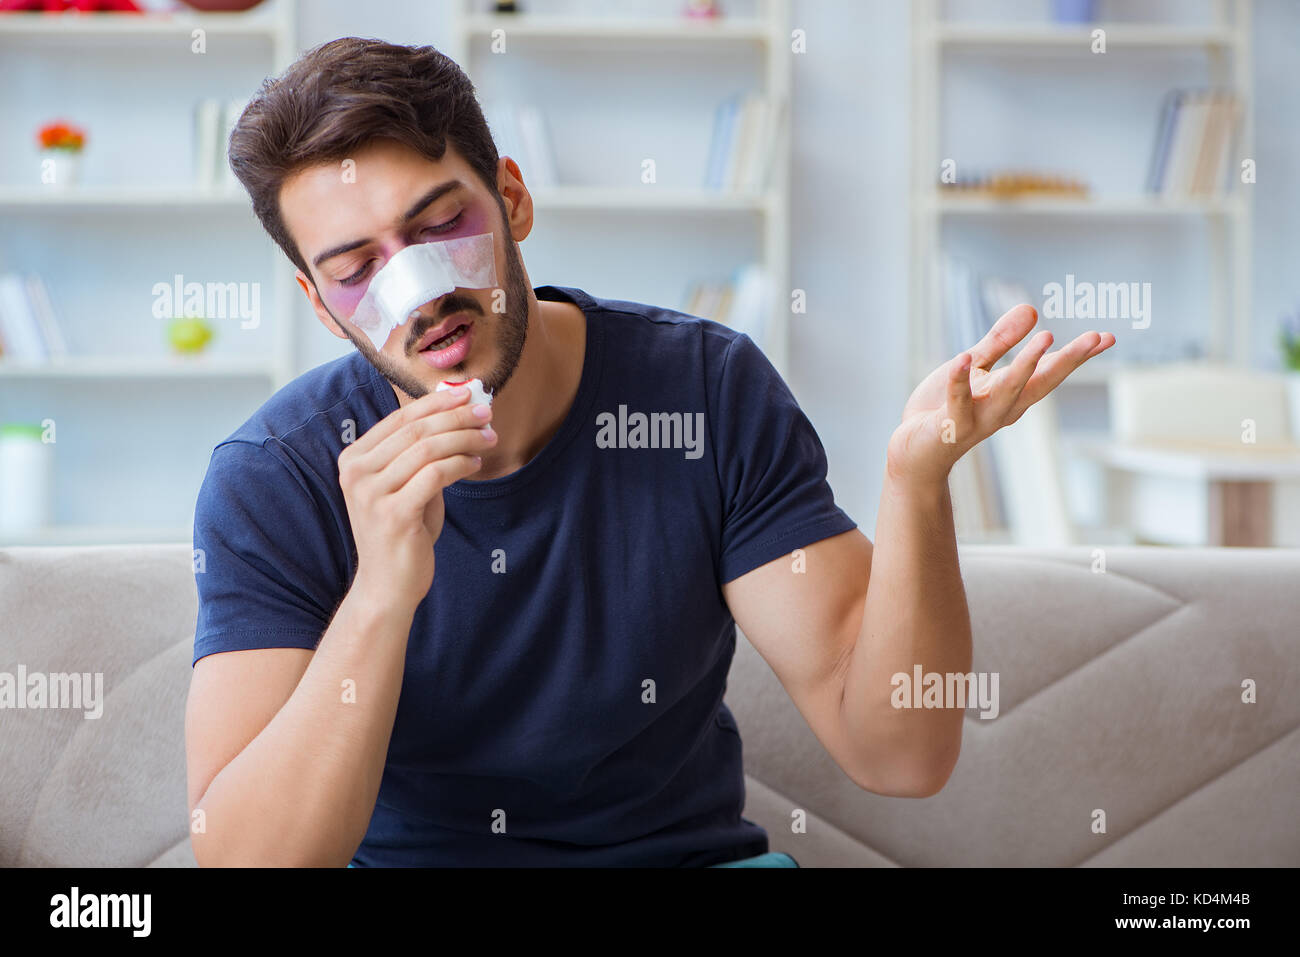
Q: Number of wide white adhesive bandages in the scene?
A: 1